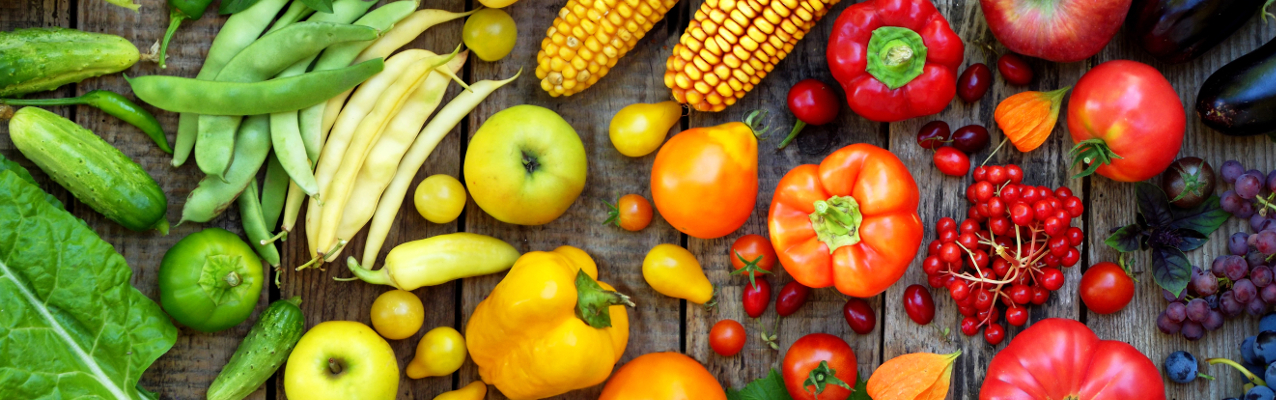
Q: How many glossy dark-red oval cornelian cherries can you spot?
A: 9